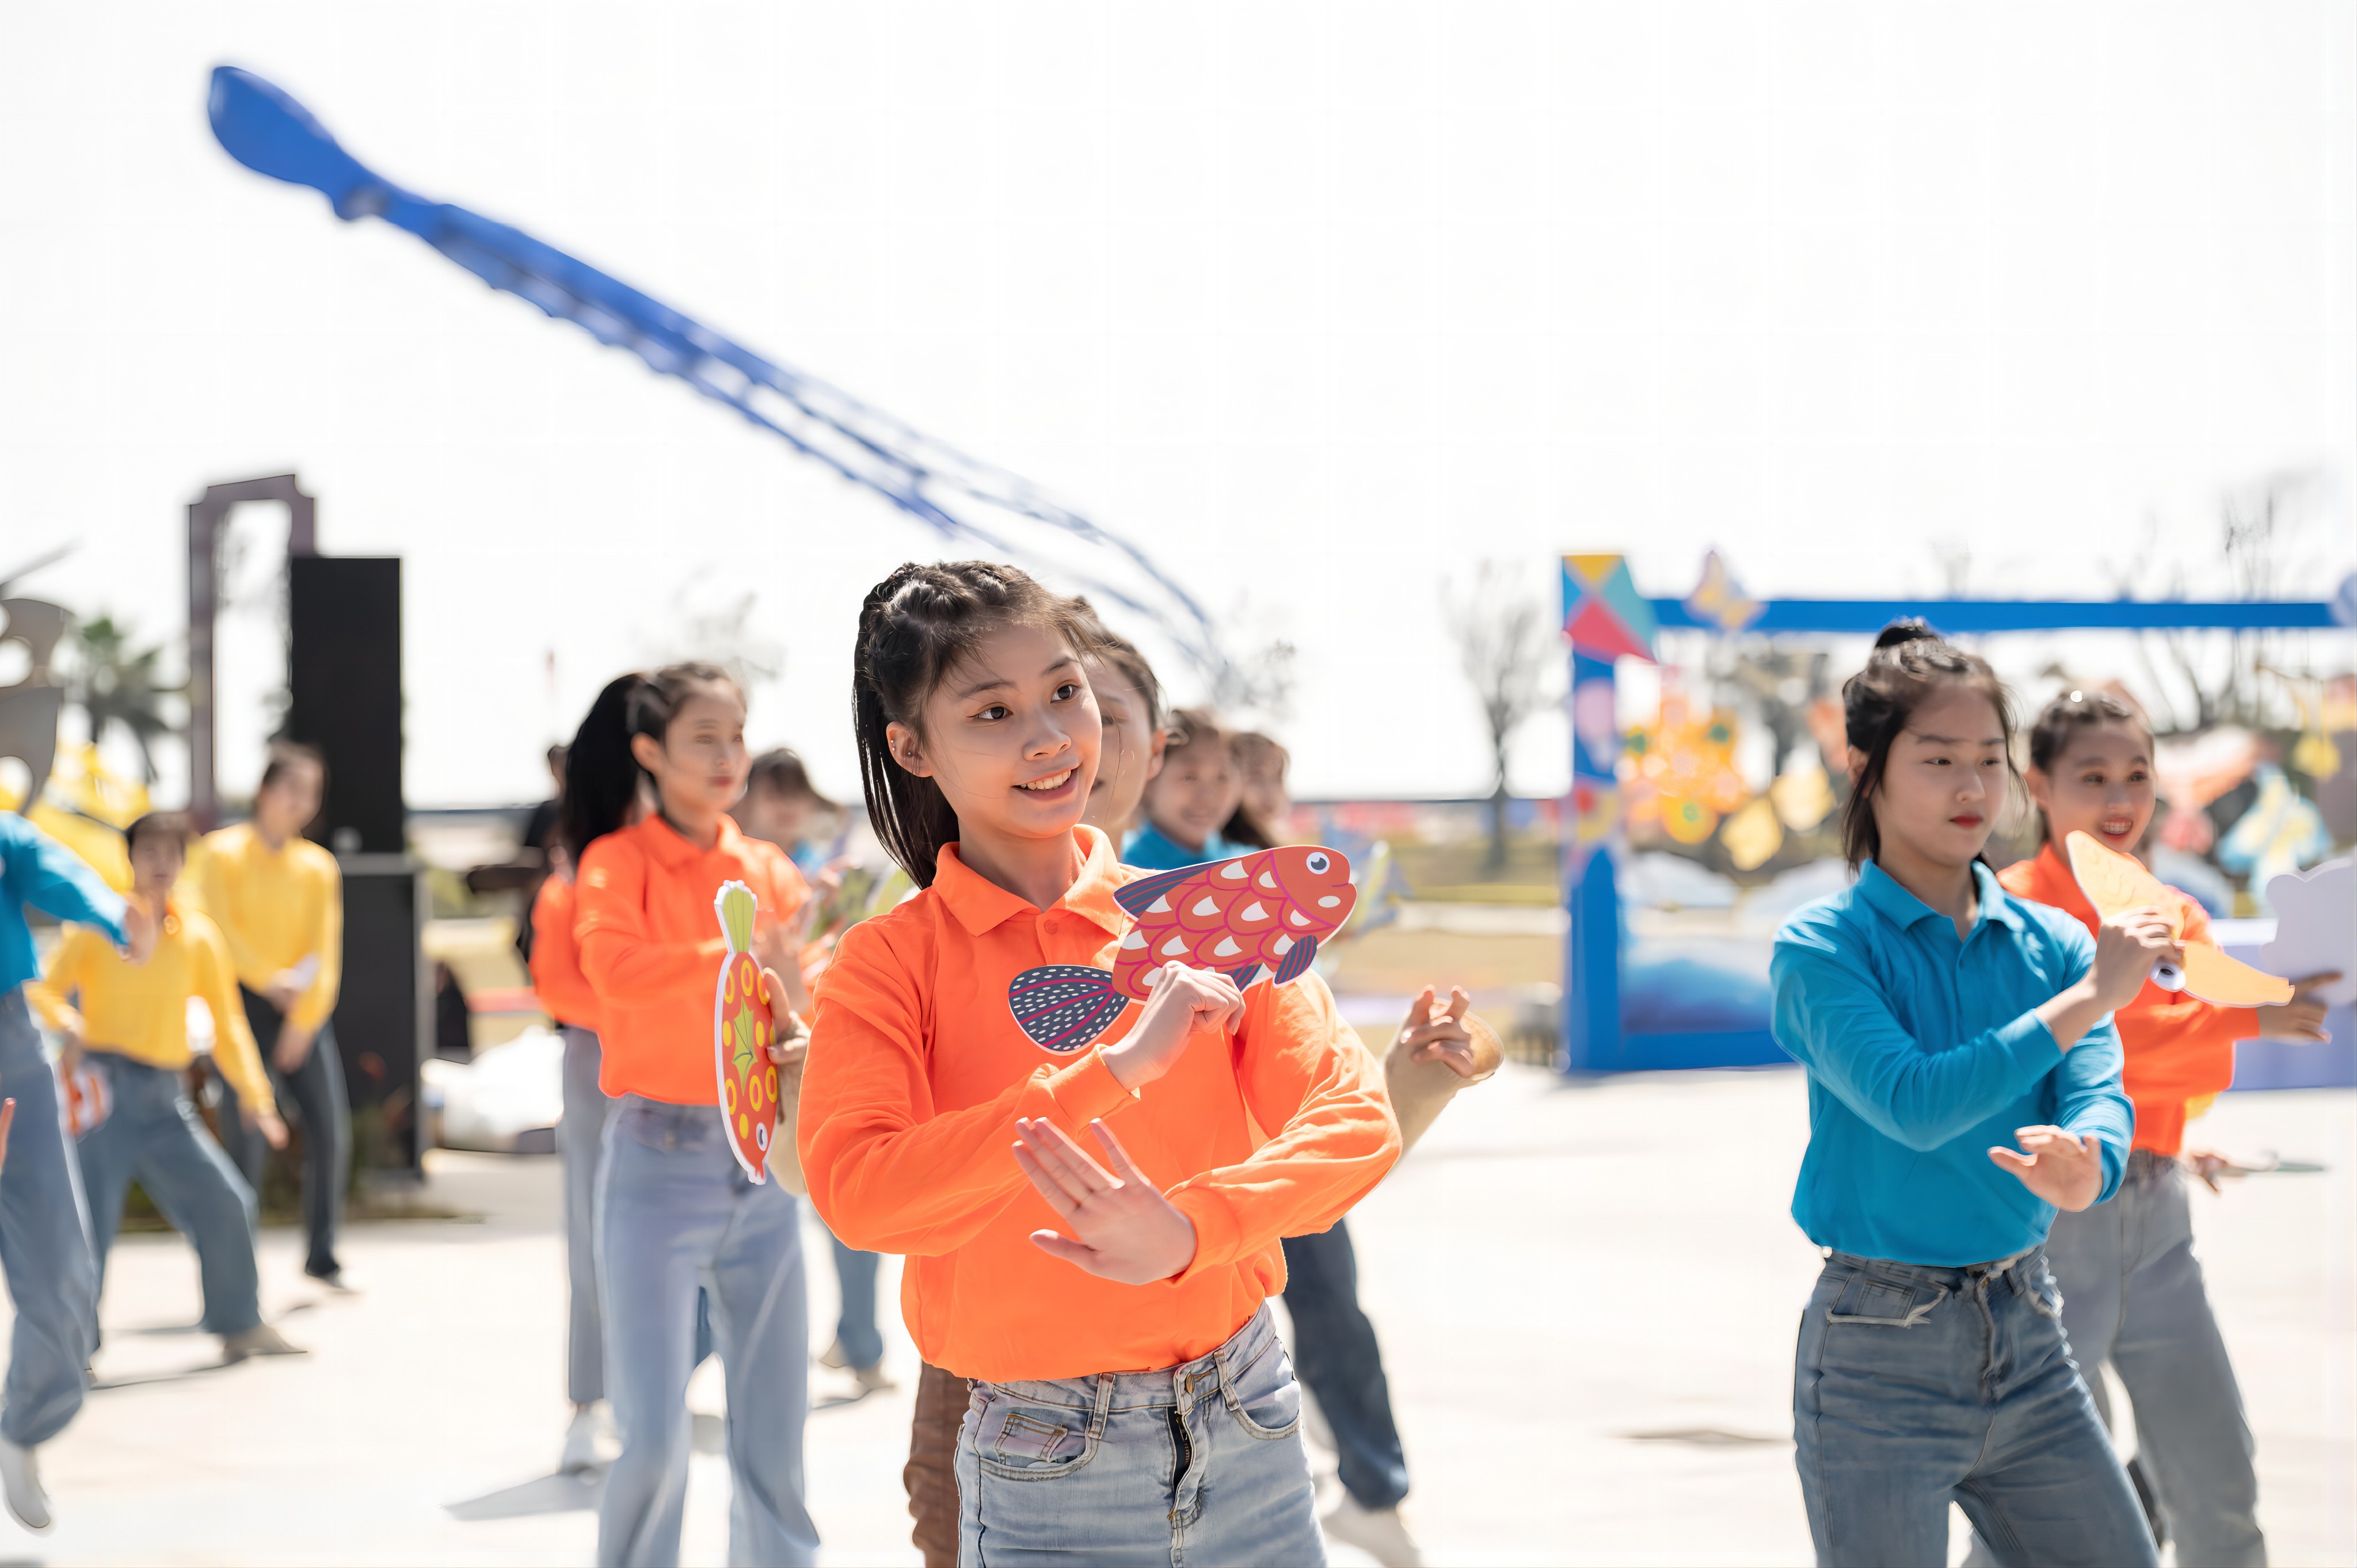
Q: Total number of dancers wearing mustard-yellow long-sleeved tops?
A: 2